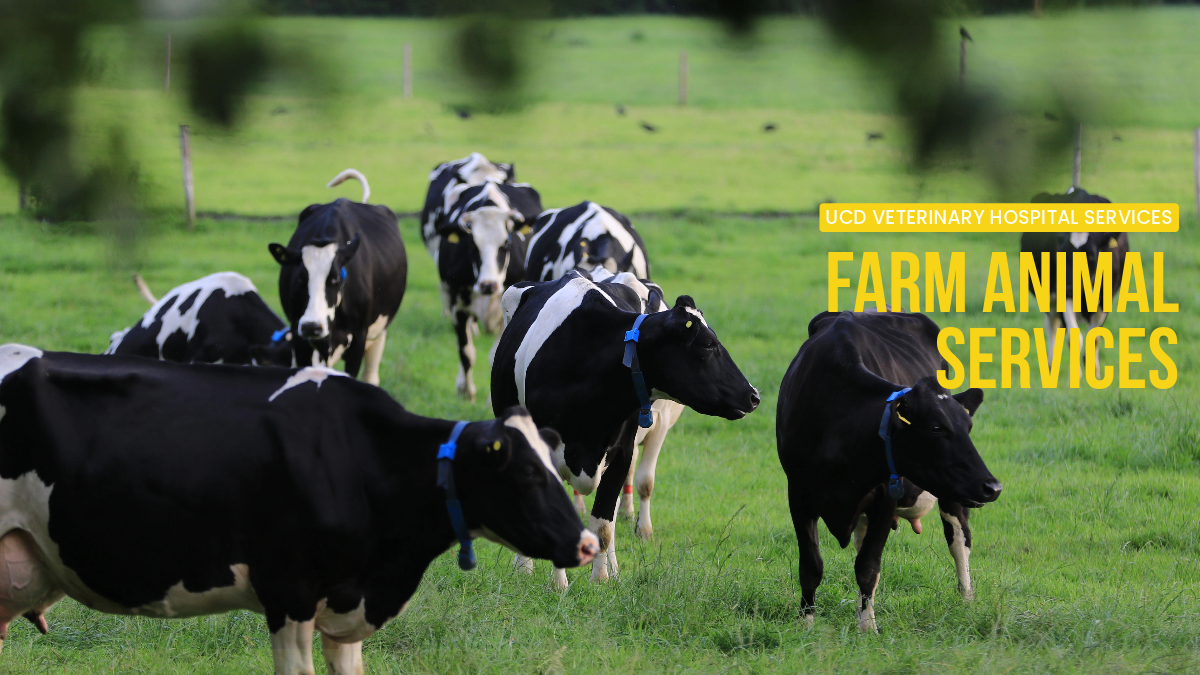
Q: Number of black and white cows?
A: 10